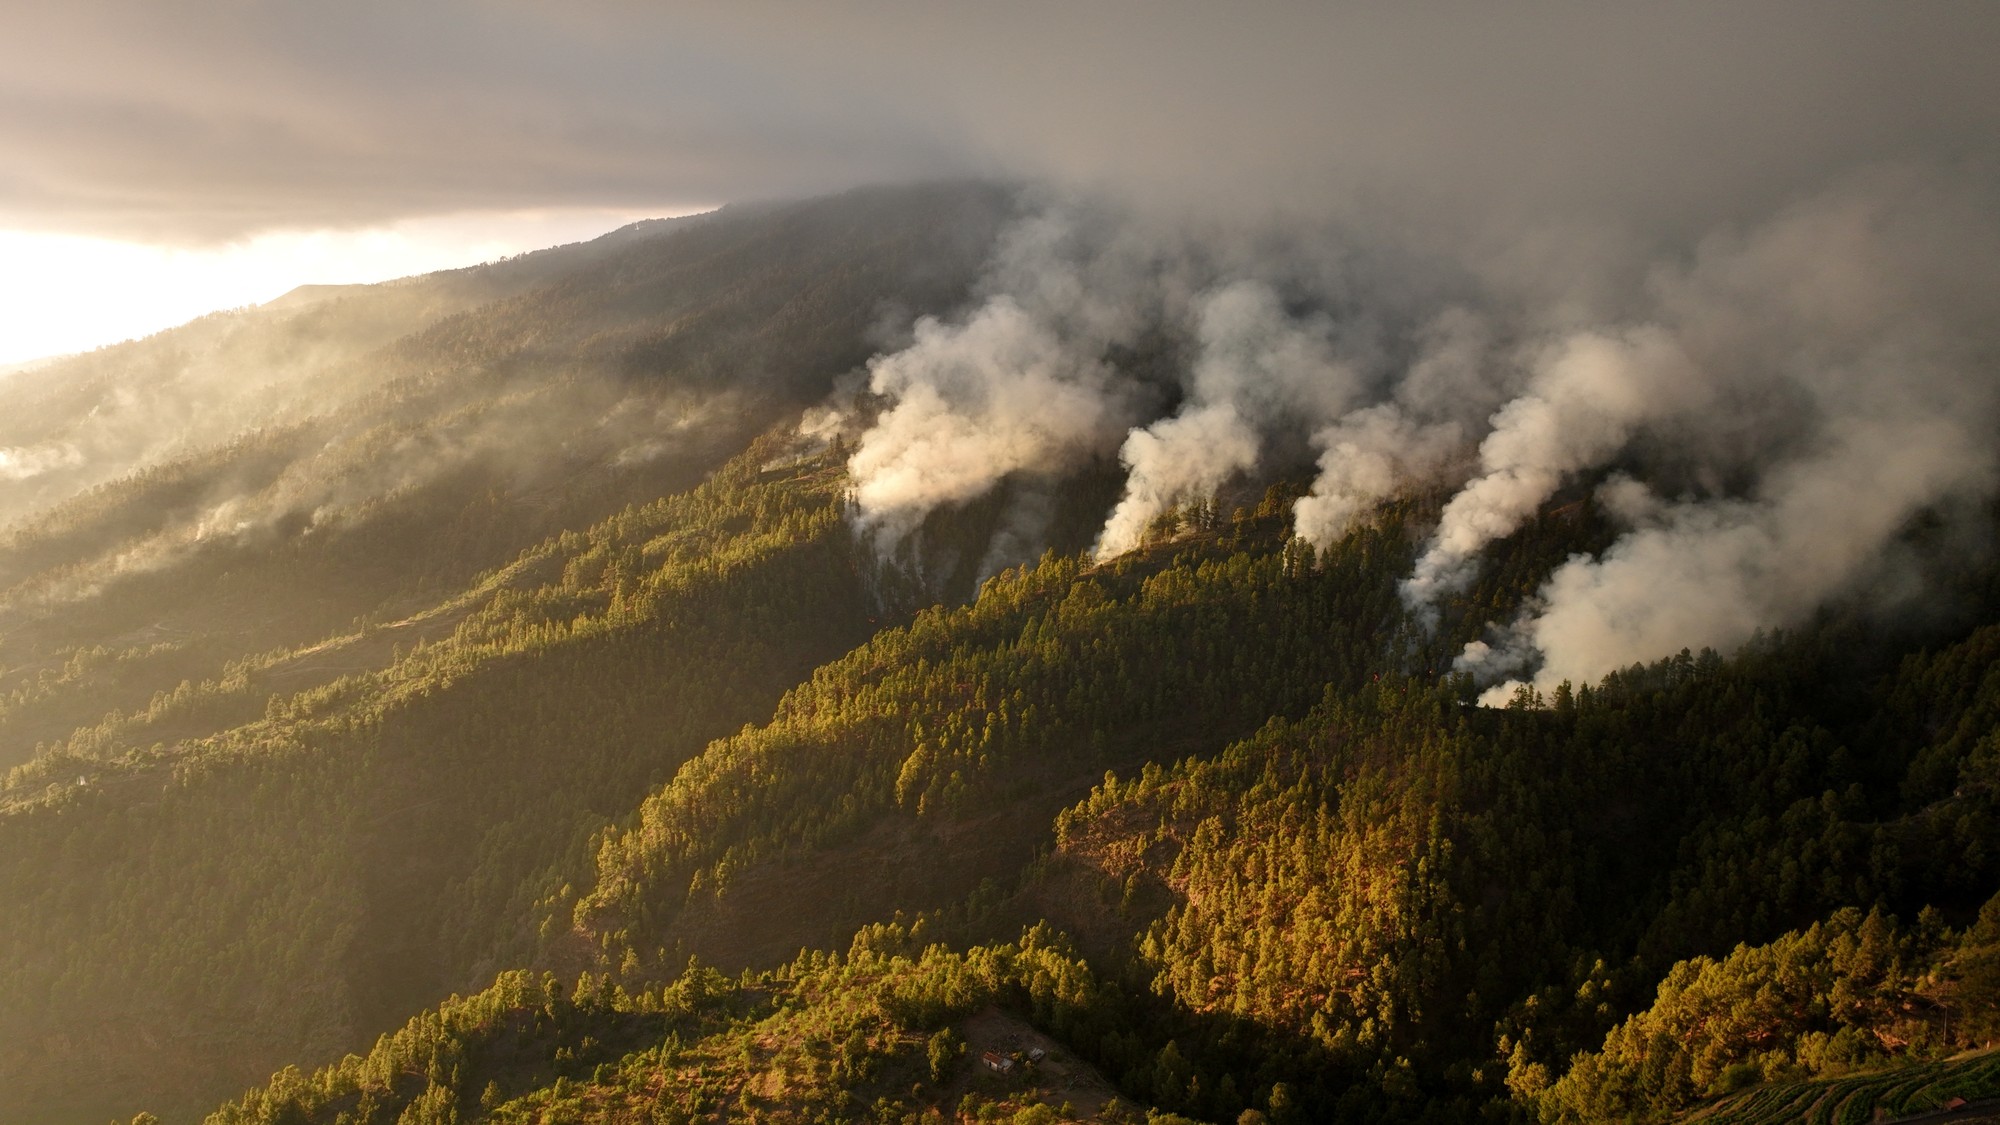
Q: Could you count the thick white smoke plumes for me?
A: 5